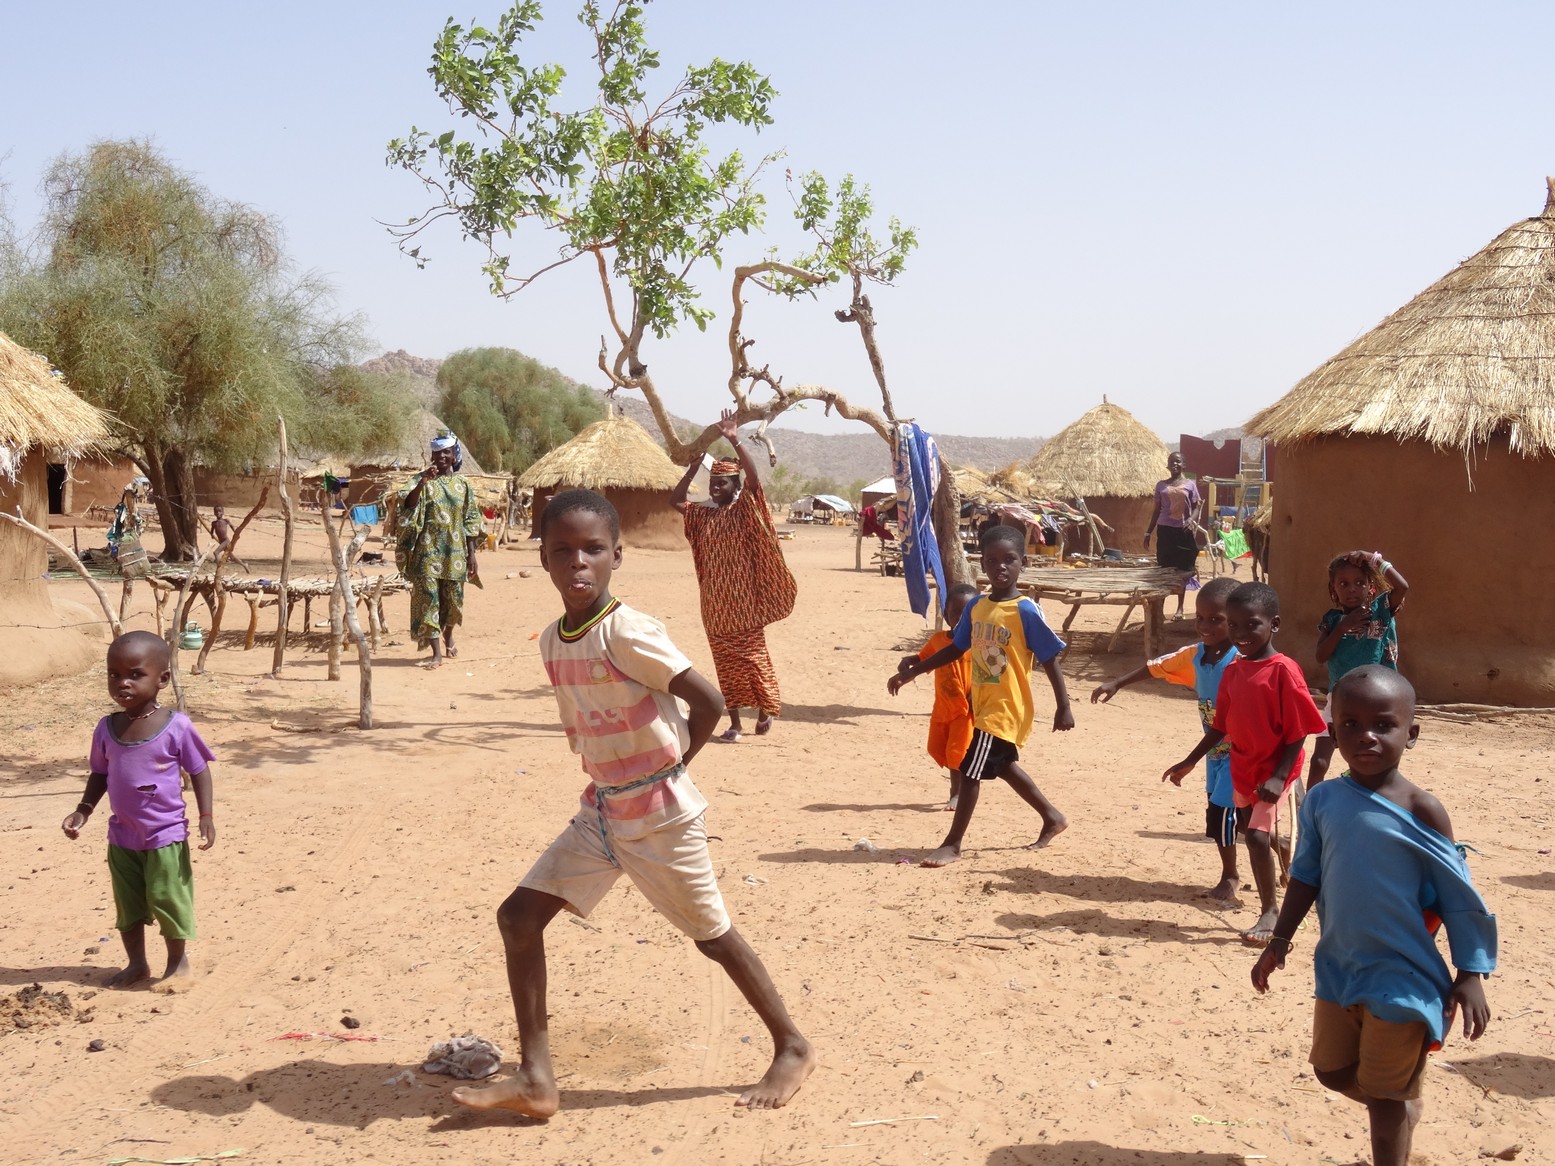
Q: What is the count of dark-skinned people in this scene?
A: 12